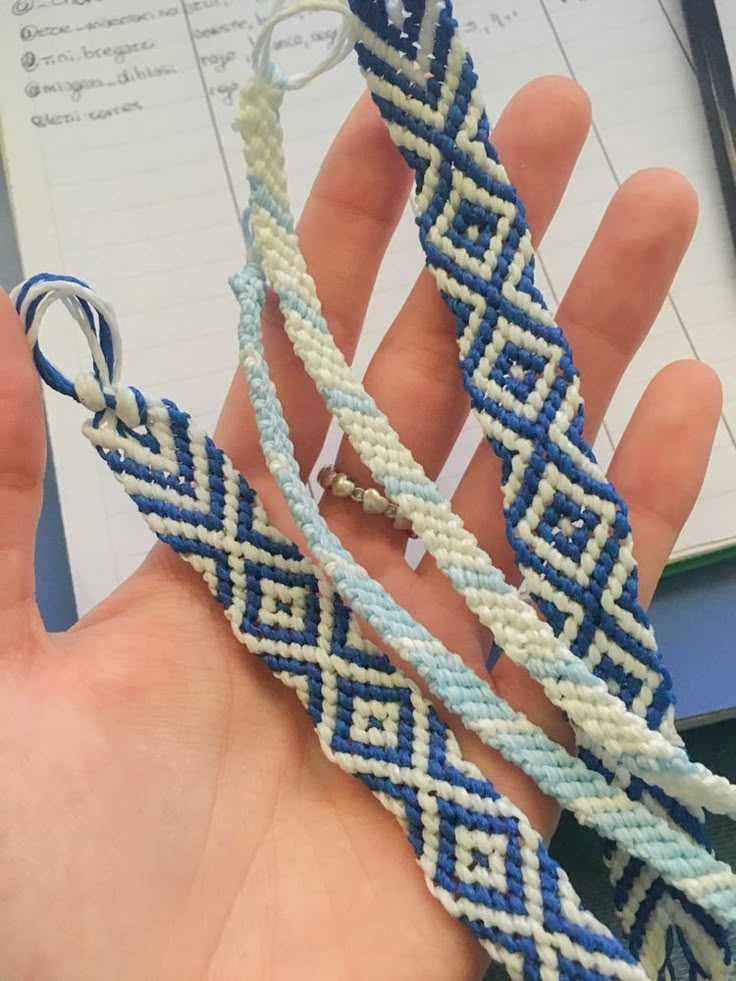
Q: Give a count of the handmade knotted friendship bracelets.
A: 4